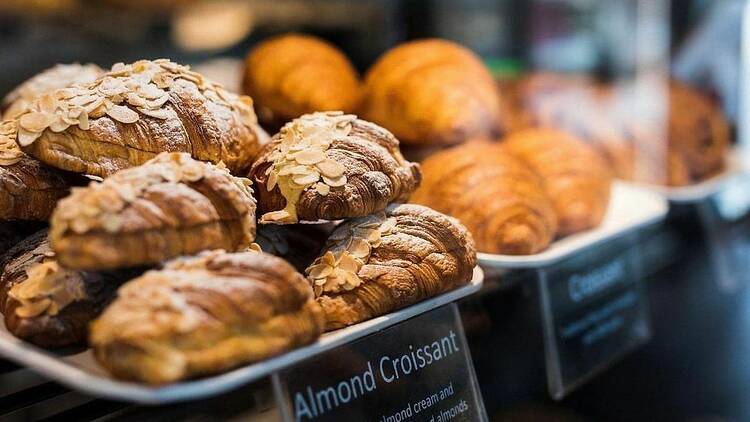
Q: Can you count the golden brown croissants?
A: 4